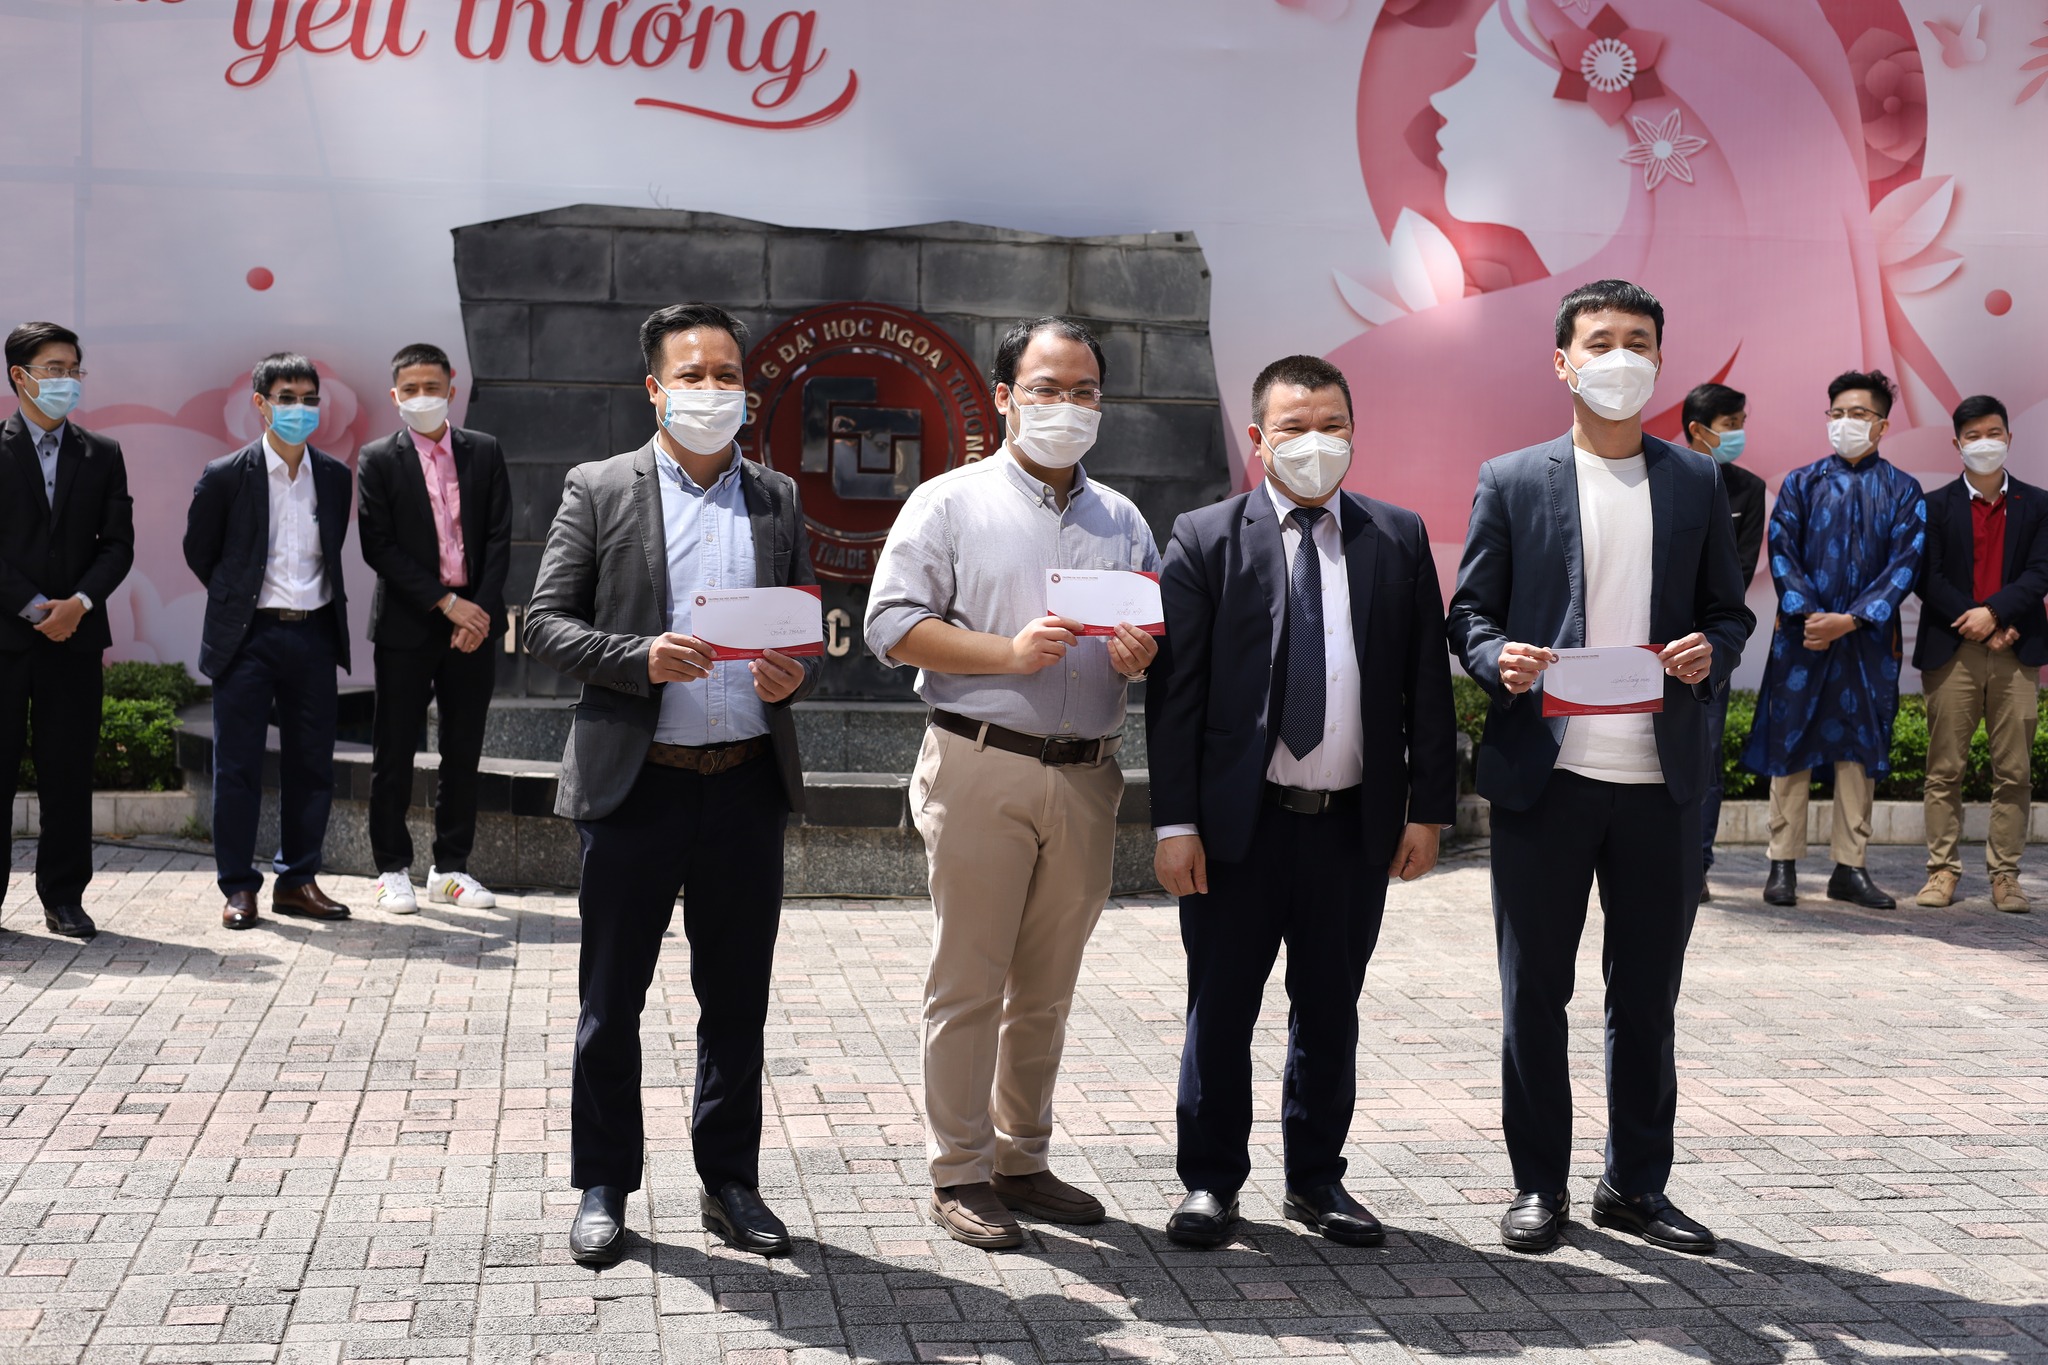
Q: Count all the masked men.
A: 10